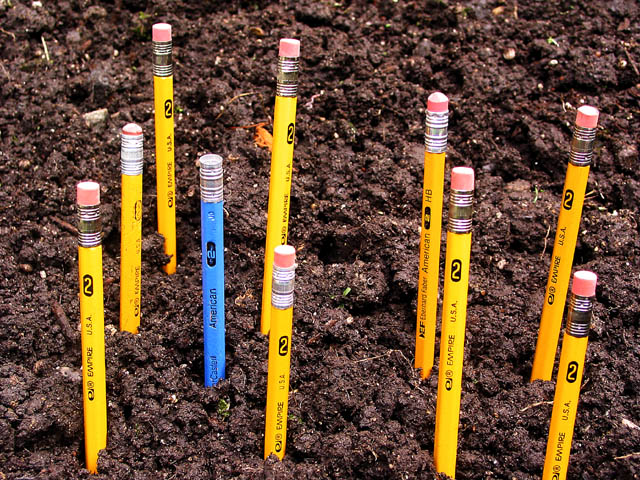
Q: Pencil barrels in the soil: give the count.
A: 10